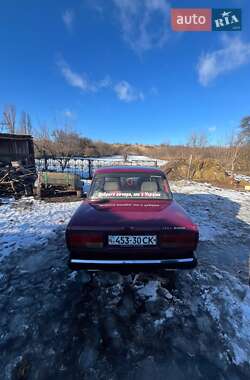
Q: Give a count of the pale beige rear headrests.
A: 2